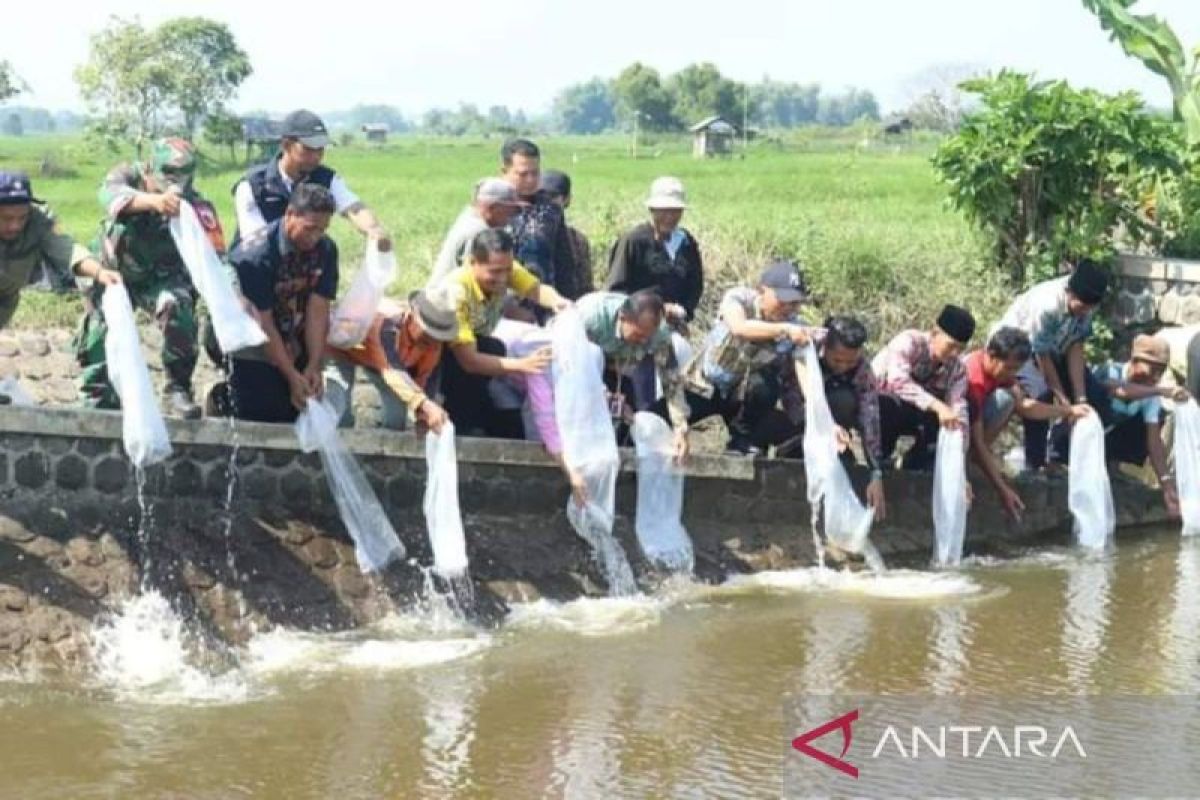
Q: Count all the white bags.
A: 11